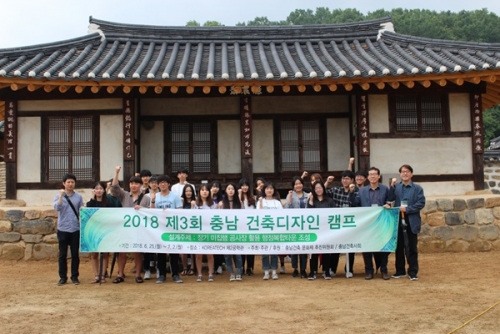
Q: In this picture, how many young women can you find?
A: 11